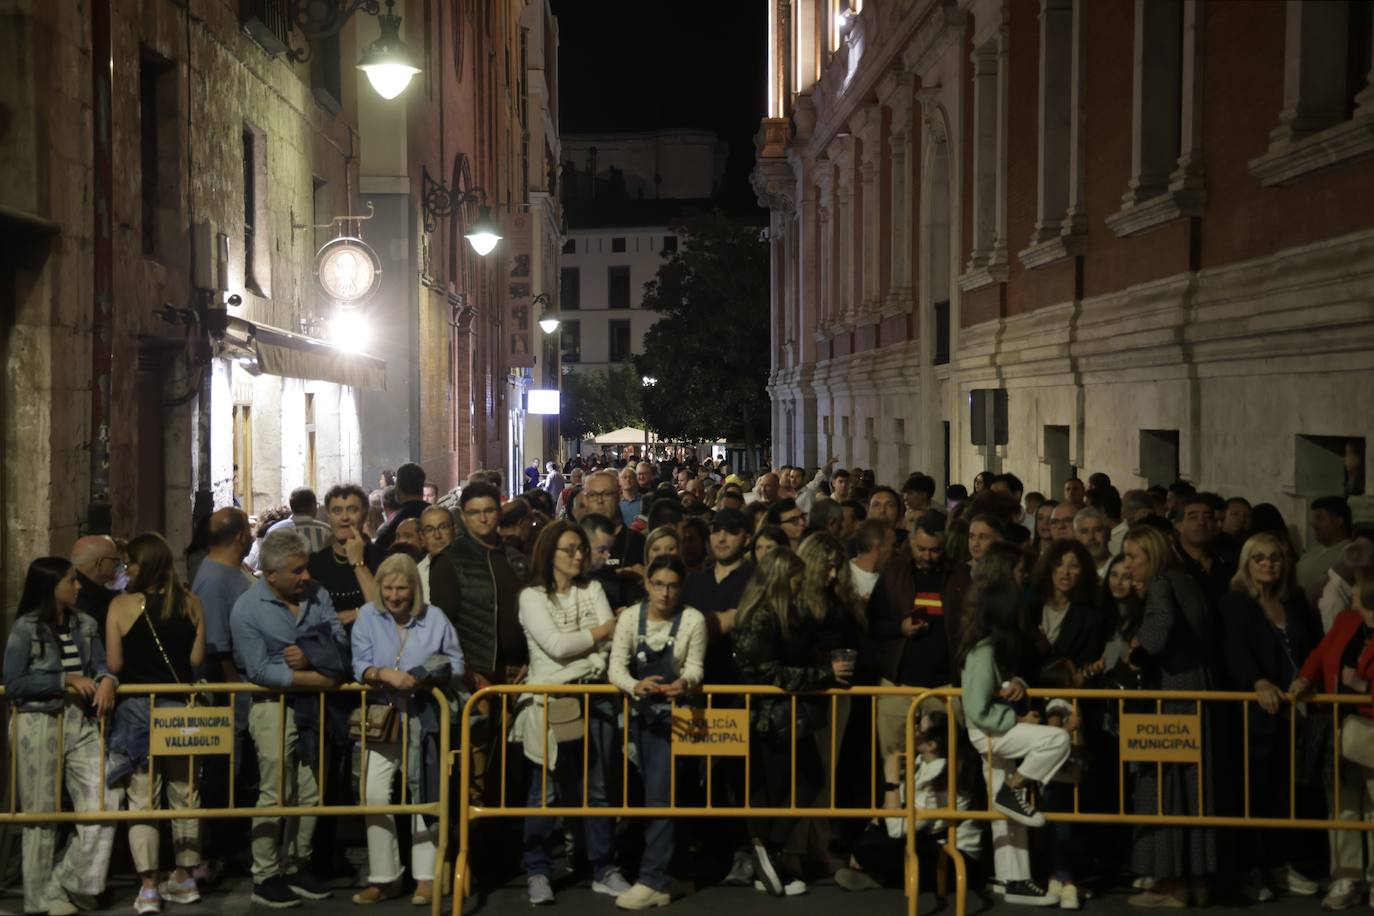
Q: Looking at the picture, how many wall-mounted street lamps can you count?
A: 3